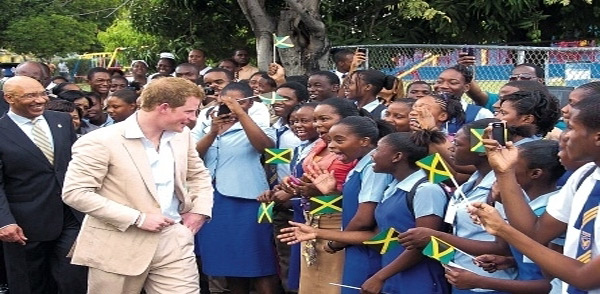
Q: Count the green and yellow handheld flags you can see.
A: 9